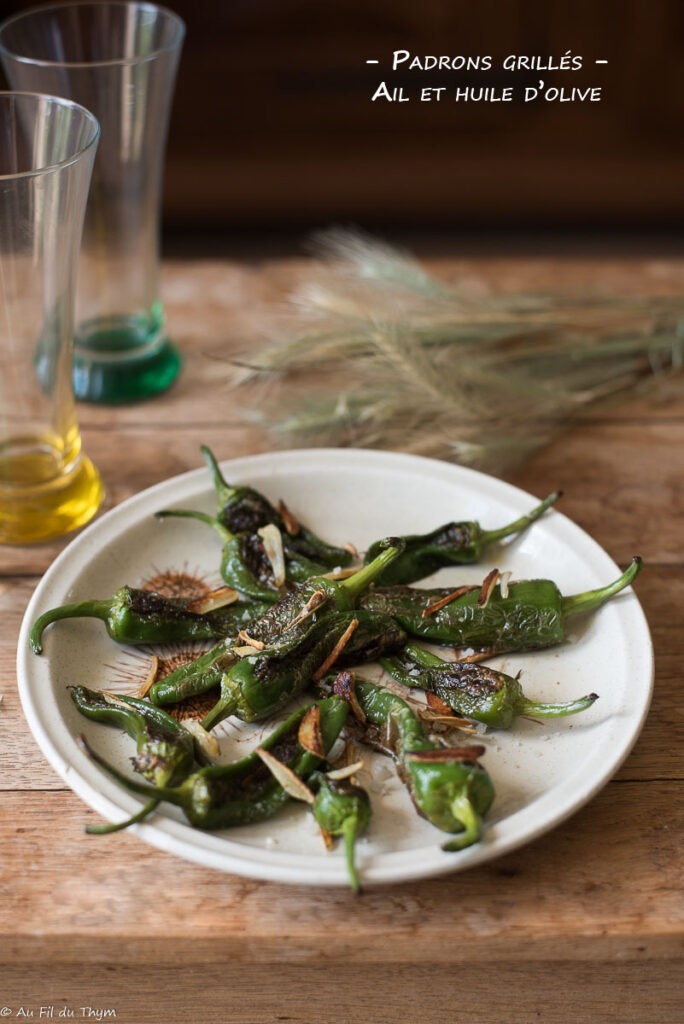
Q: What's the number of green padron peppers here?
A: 12